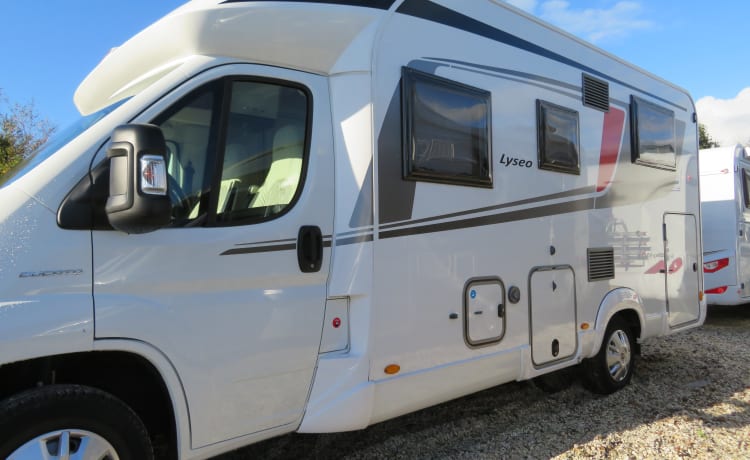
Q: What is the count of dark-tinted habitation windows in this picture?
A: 3